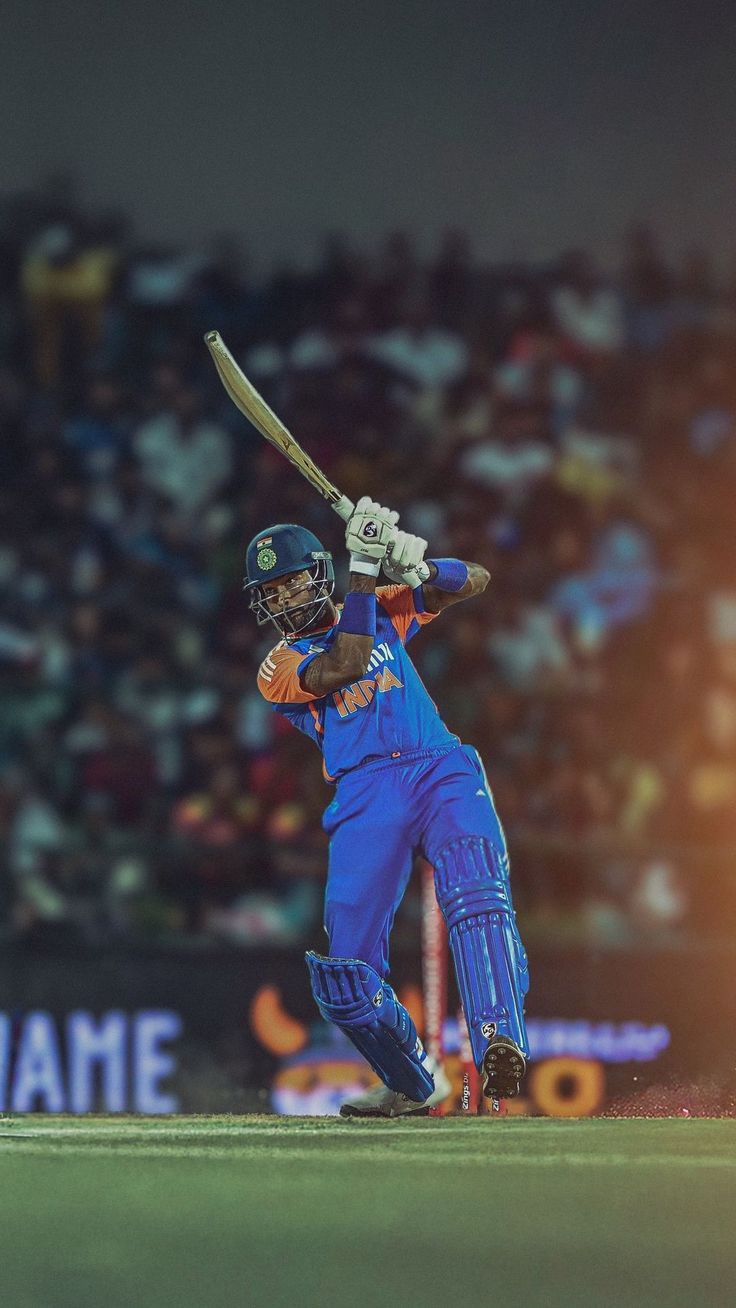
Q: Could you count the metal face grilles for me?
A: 1